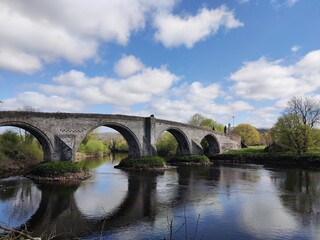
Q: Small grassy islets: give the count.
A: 3